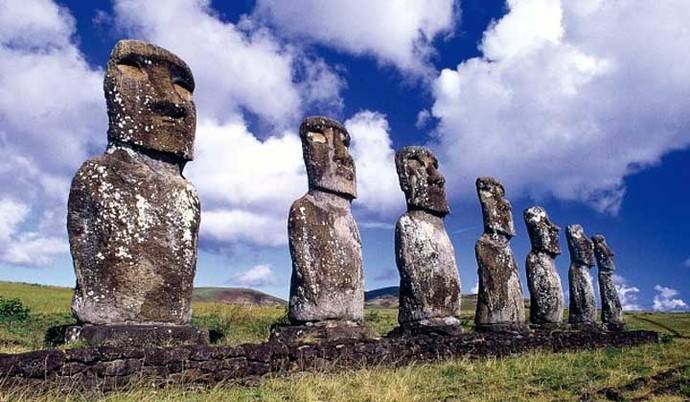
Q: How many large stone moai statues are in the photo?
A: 7